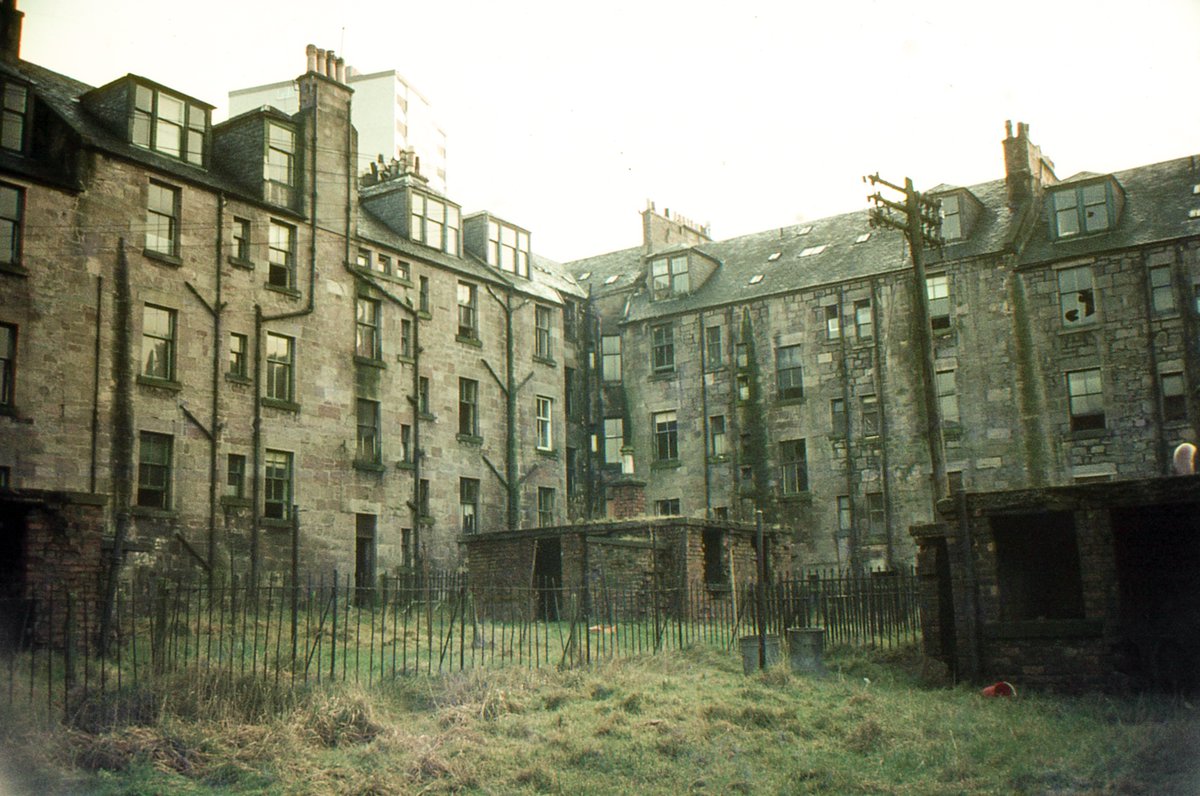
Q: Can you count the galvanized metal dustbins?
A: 2